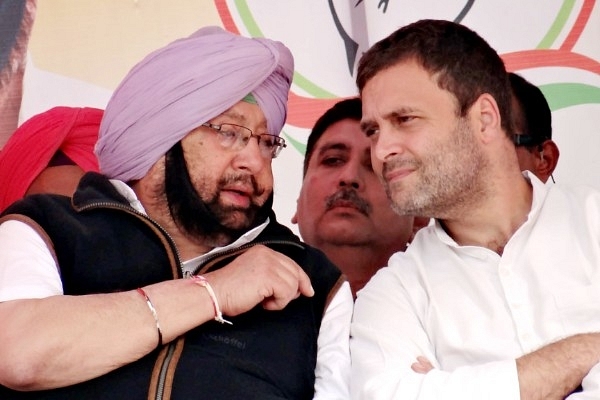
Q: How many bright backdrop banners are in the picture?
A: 1